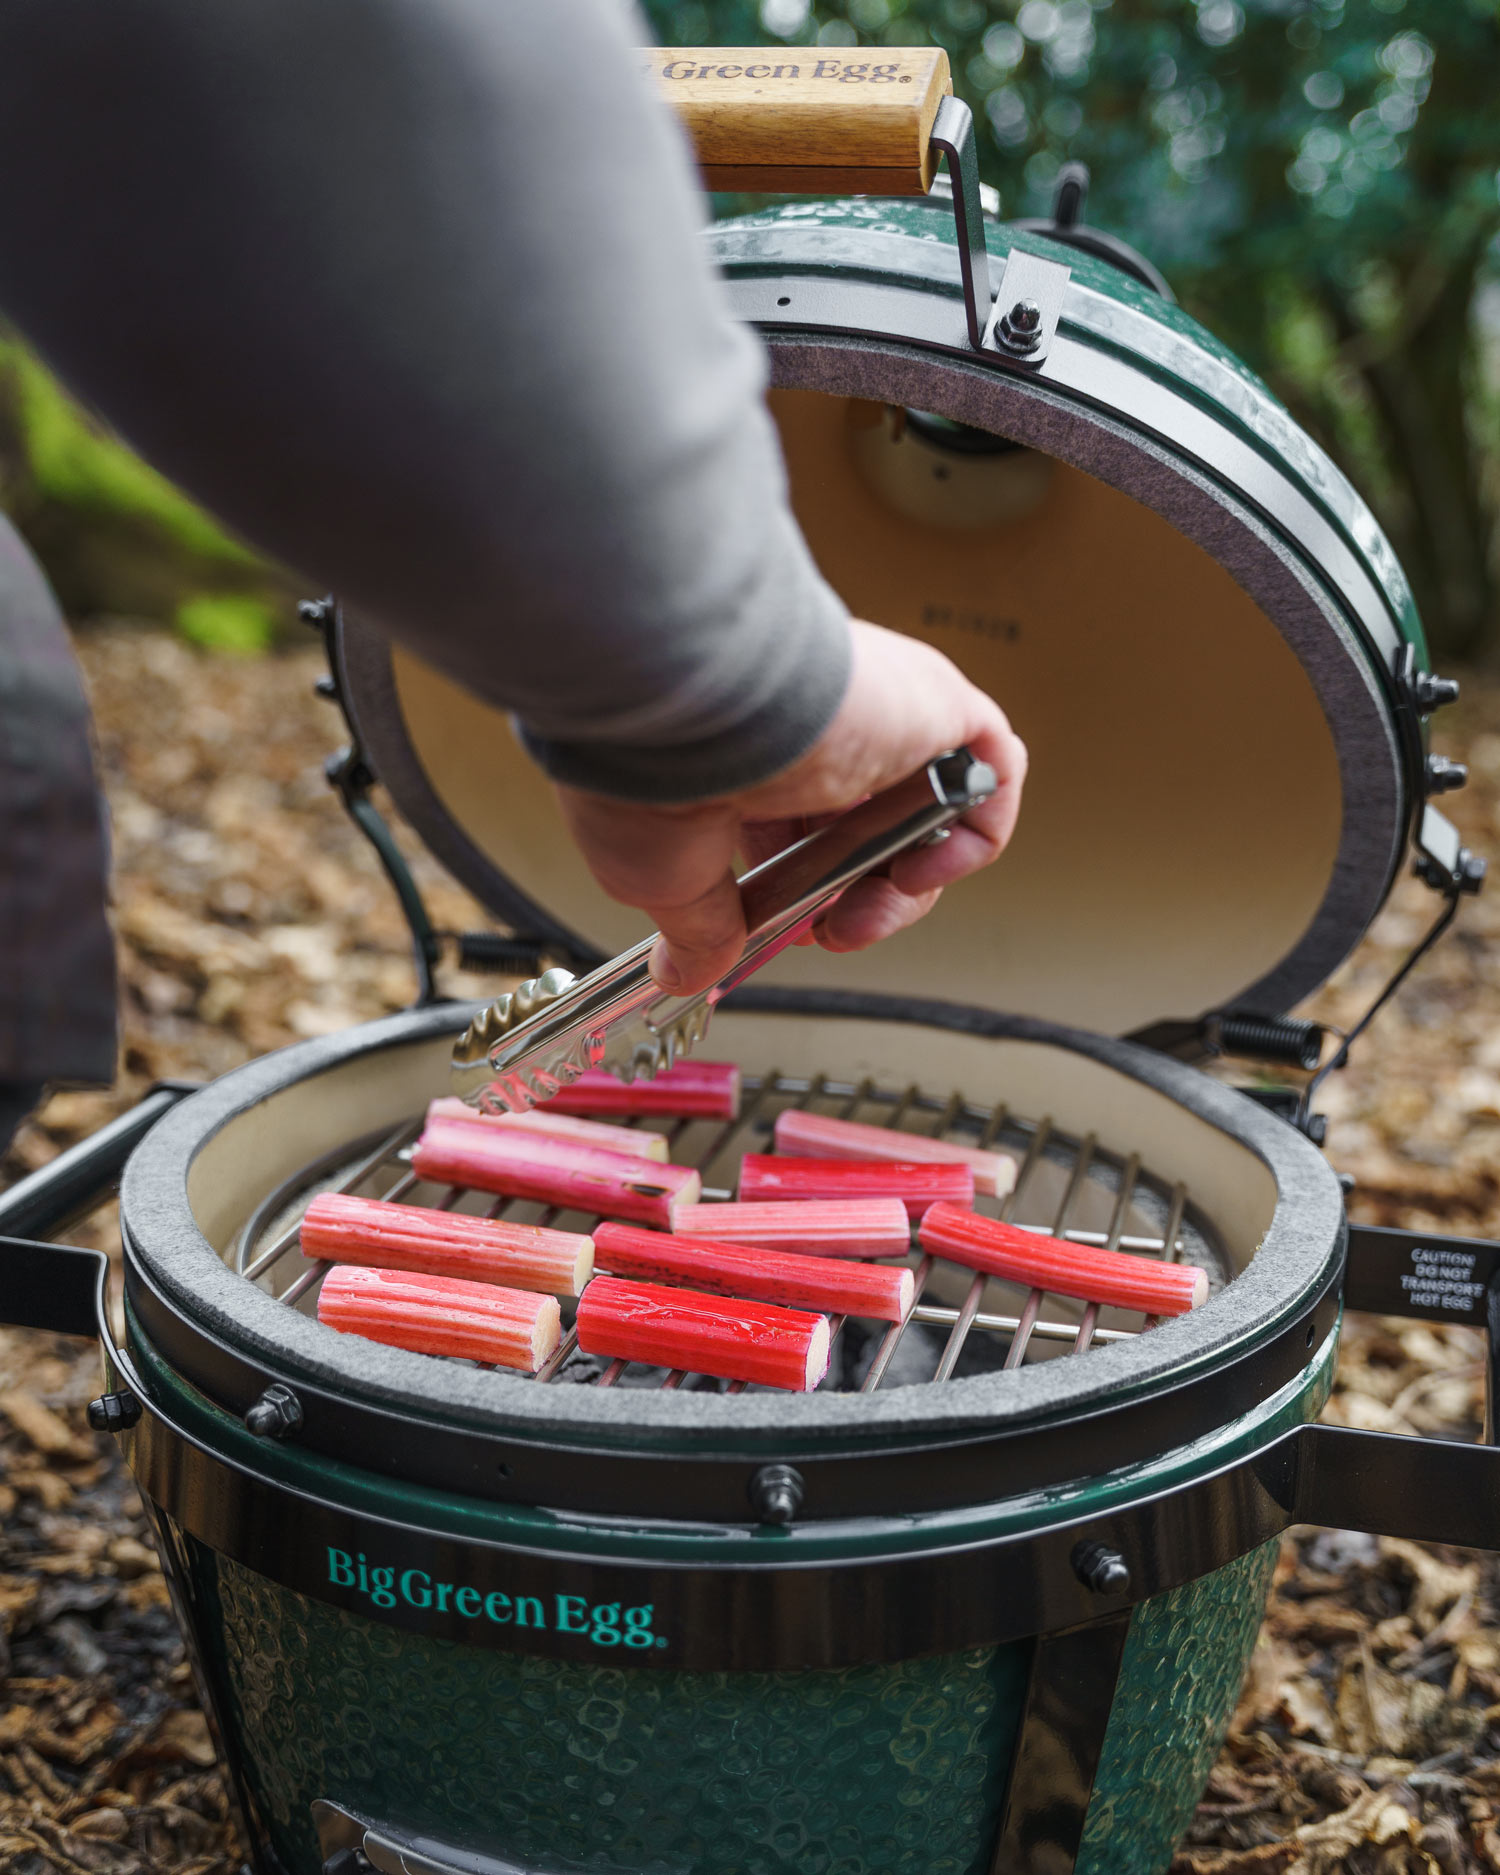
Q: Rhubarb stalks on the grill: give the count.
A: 11